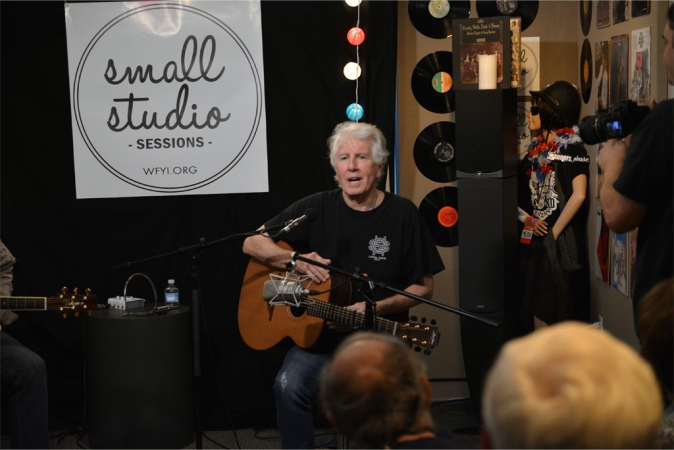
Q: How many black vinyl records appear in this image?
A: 7